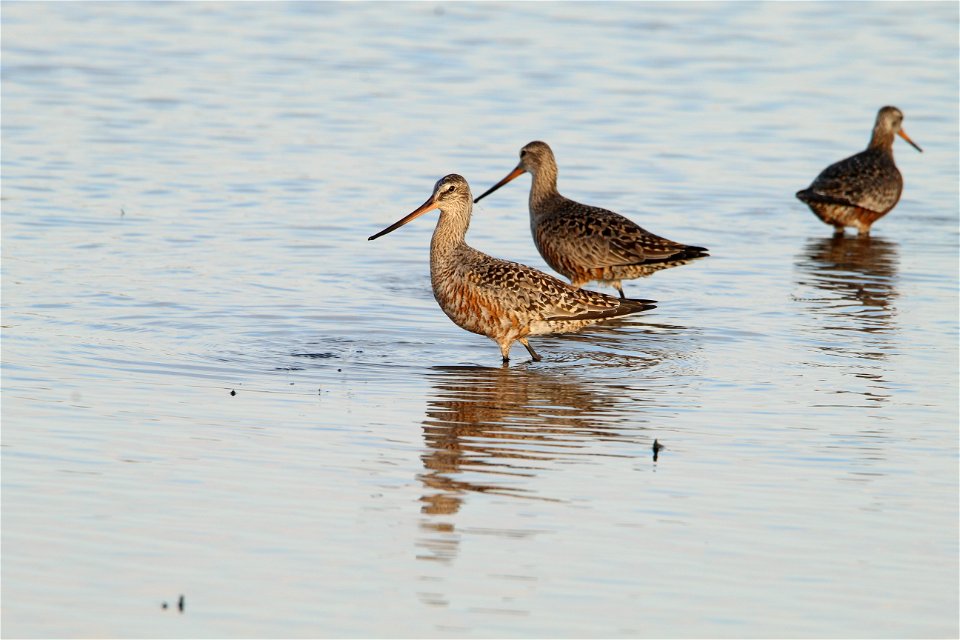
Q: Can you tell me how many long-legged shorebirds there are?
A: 3